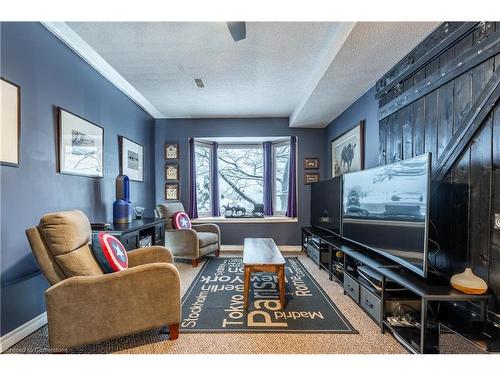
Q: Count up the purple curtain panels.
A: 4